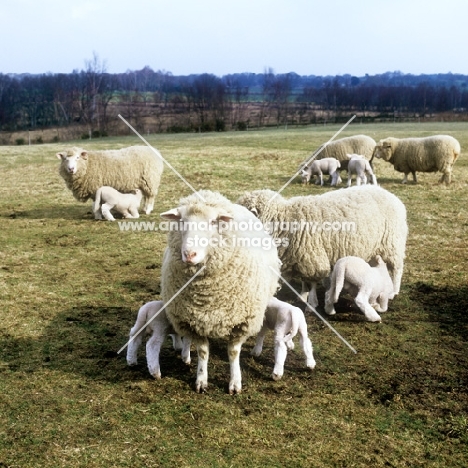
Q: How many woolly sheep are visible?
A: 5